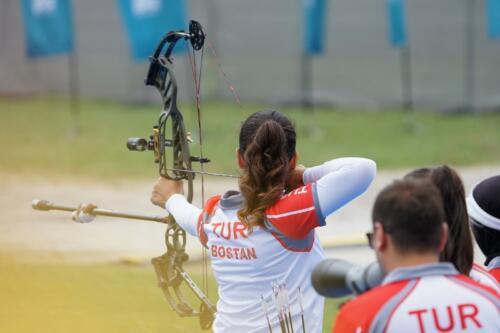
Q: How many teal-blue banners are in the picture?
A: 5